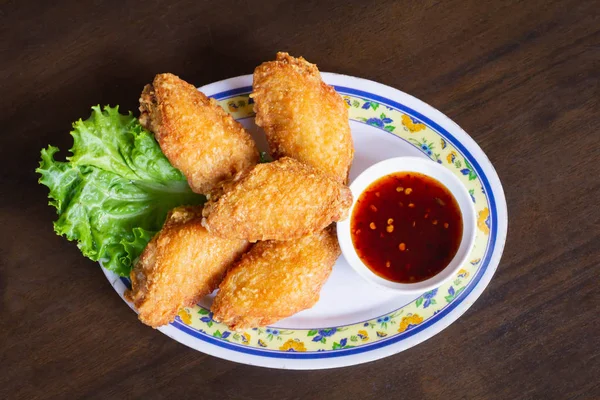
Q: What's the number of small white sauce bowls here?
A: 1